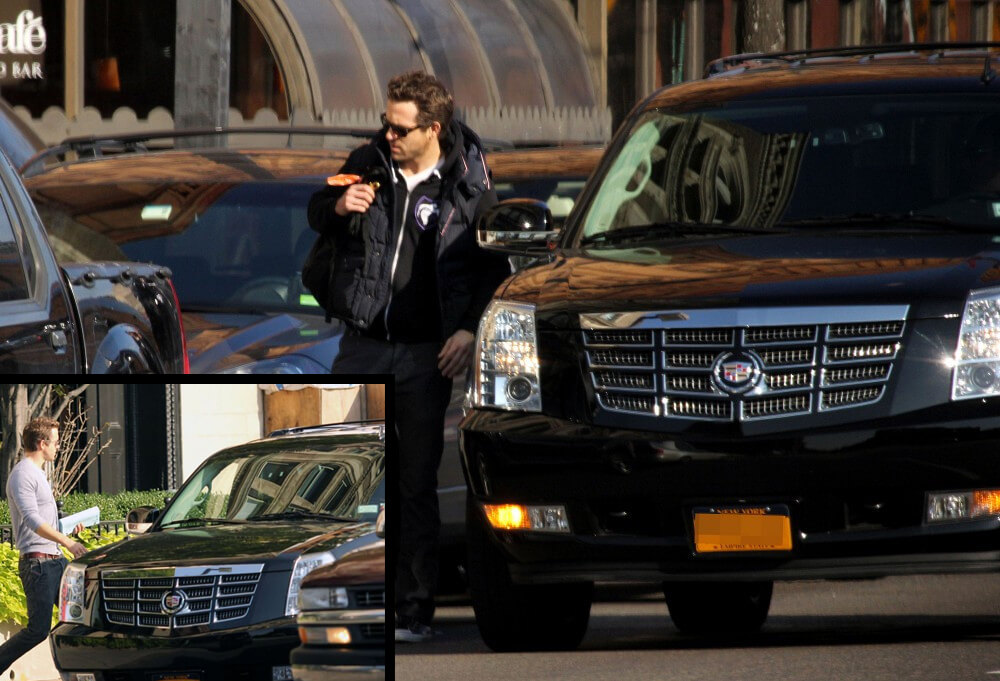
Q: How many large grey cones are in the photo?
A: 0